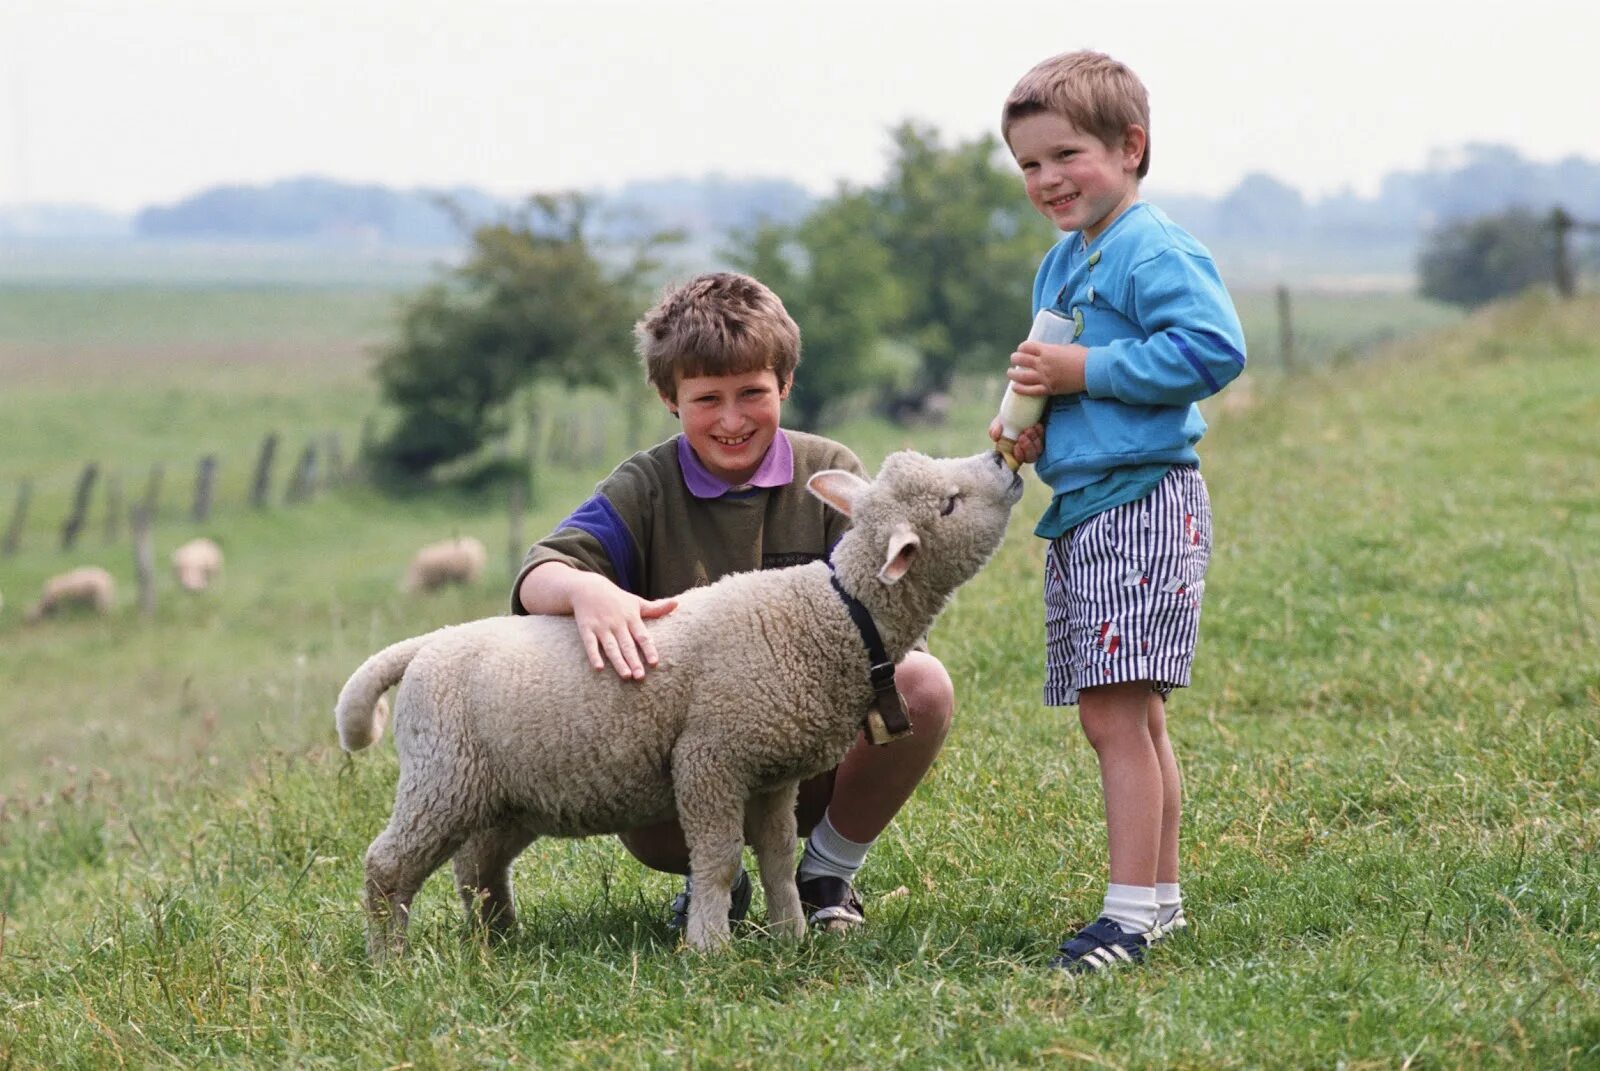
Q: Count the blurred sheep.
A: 3